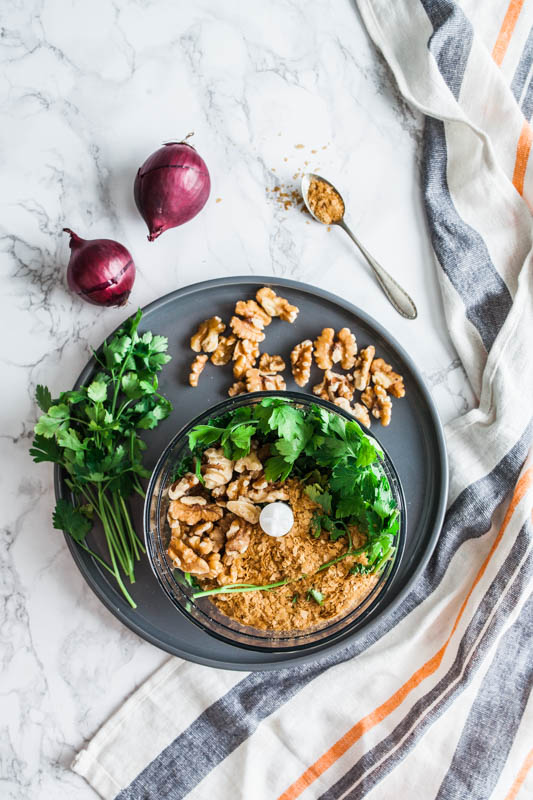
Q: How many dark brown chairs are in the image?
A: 0